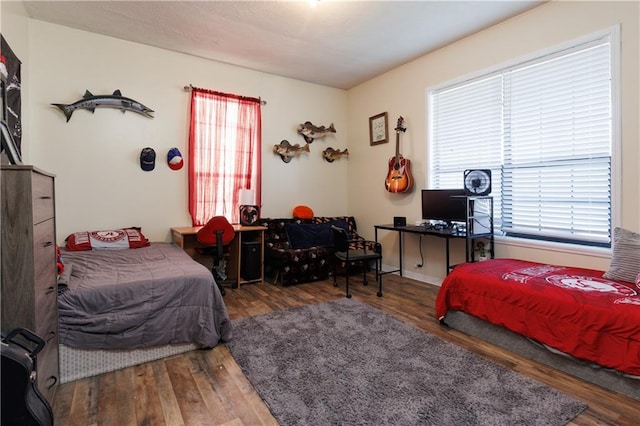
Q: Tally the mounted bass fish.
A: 3